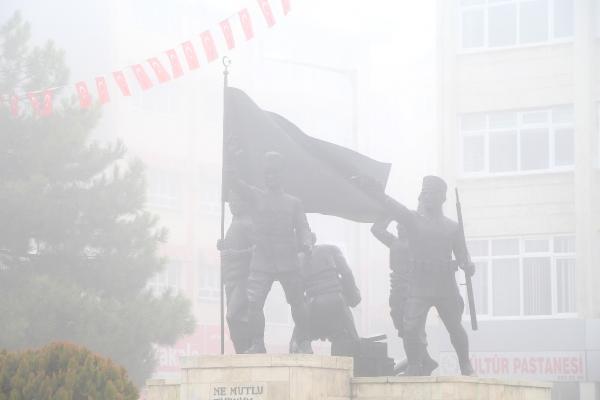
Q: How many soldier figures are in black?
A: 5